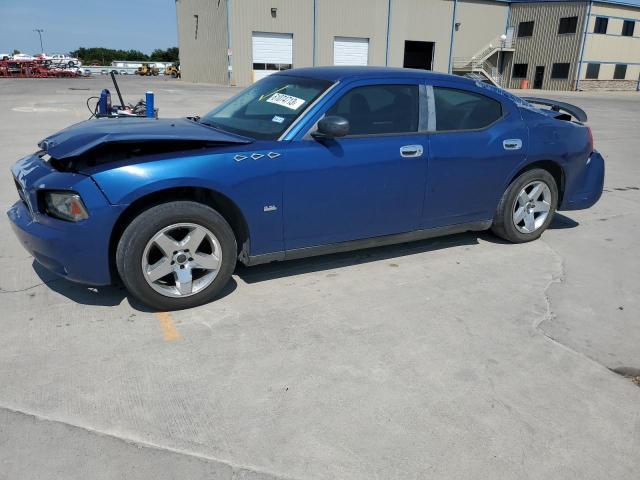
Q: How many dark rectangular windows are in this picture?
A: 8